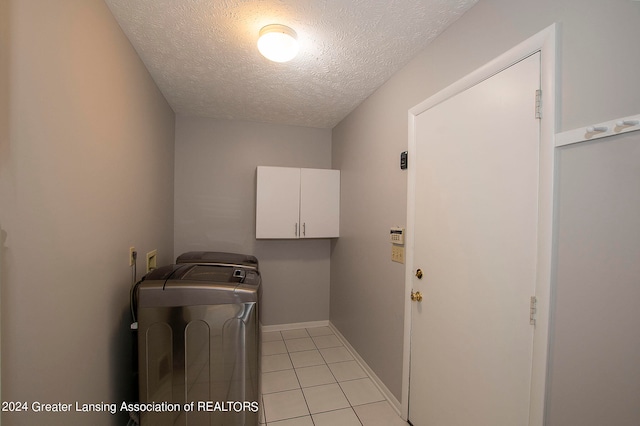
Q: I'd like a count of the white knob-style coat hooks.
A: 2